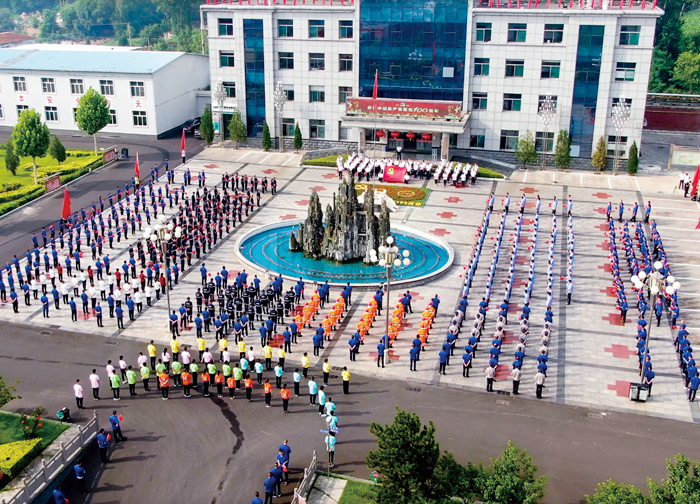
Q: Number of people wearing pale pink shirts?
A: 10